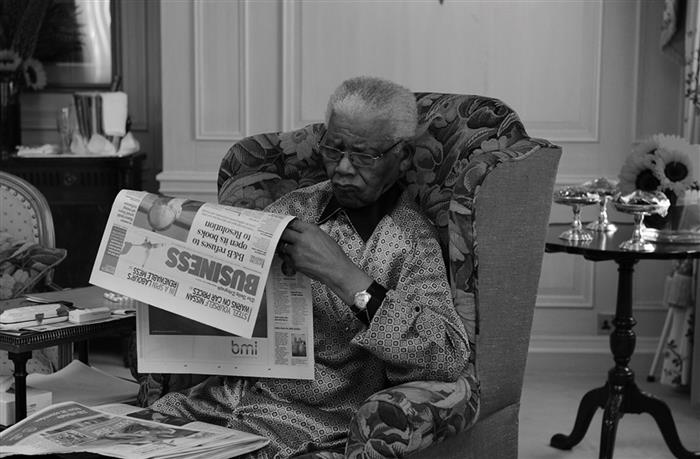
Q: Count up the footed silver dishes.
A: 3